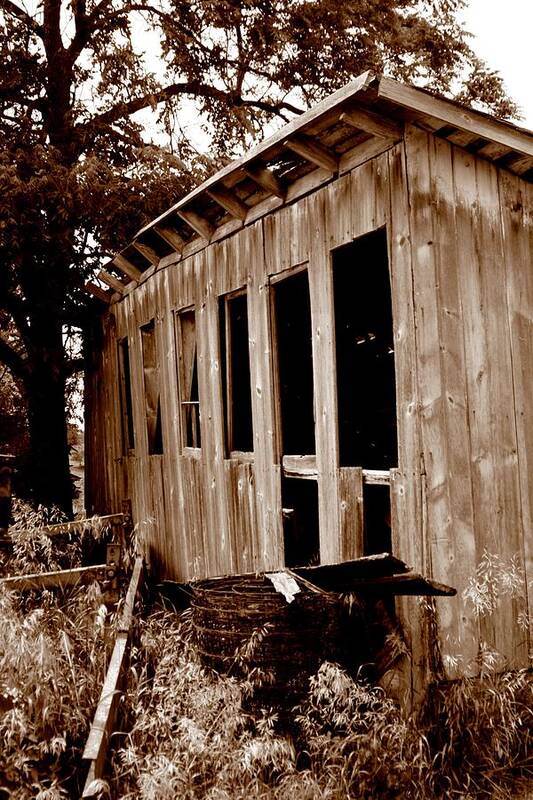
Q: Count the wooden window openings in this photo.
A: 6